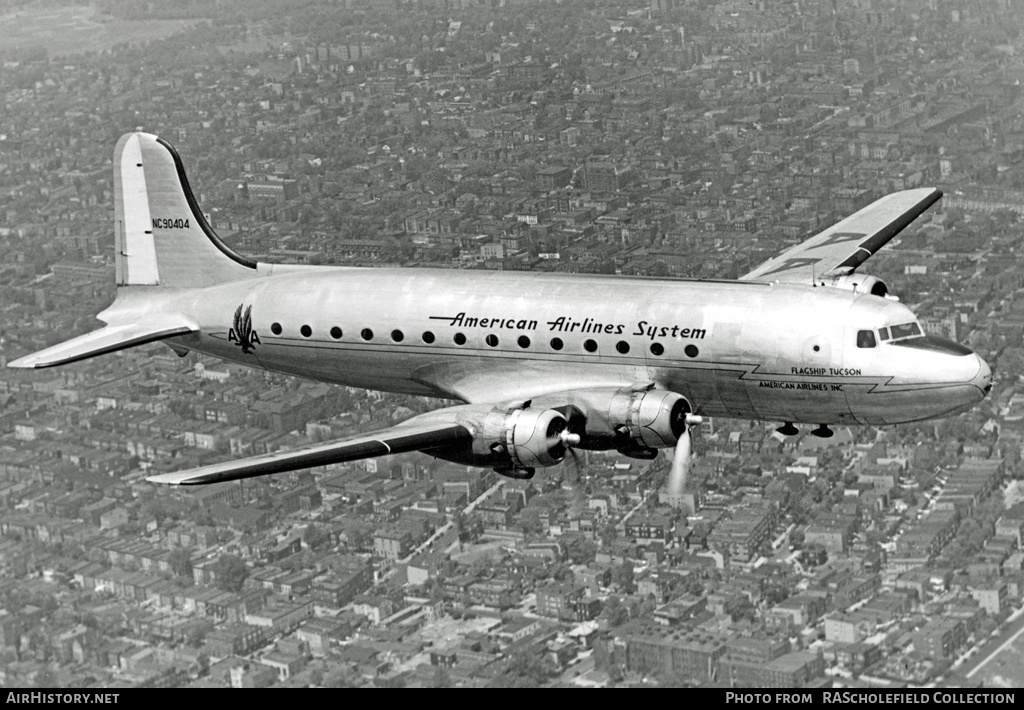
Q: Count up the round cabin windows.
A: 14